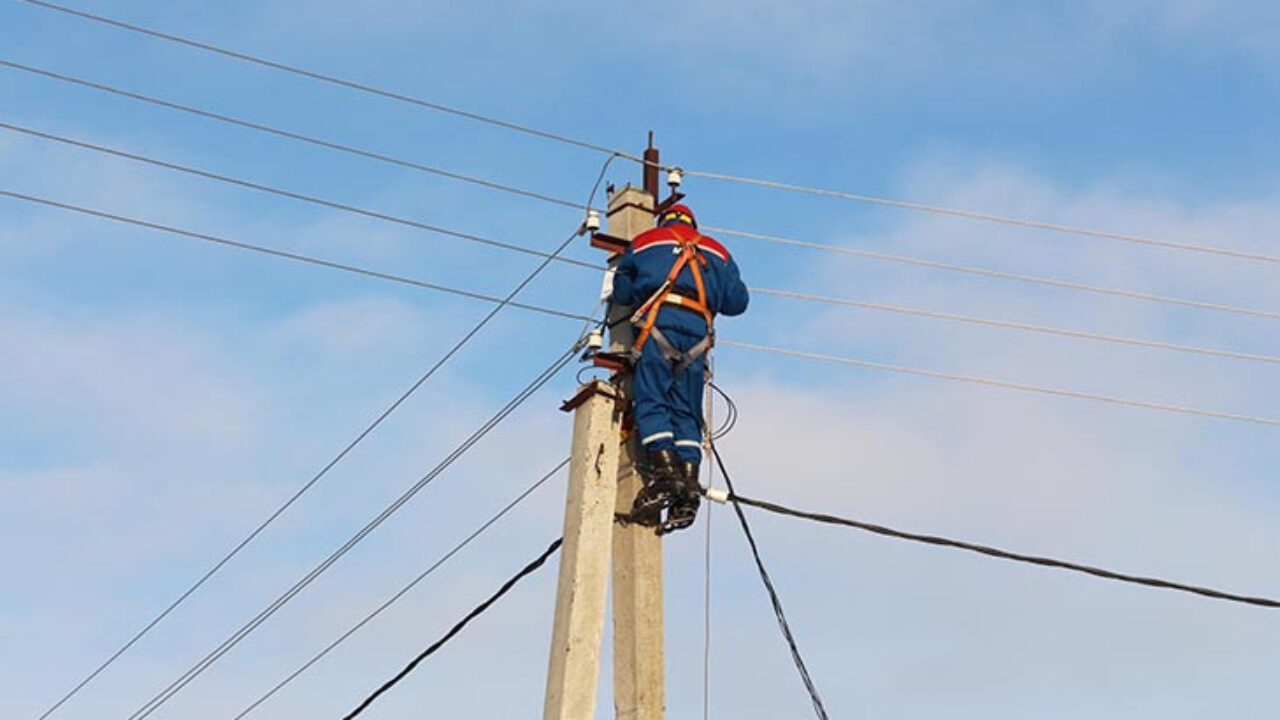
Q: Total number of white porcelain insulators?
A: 3